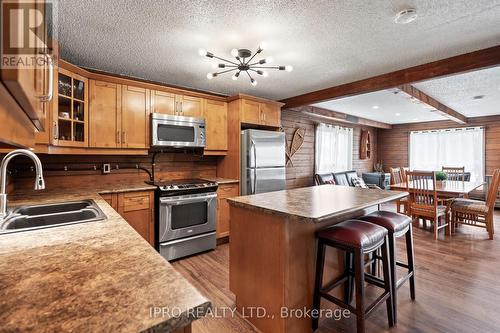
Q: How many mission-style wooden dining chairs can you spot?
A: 6